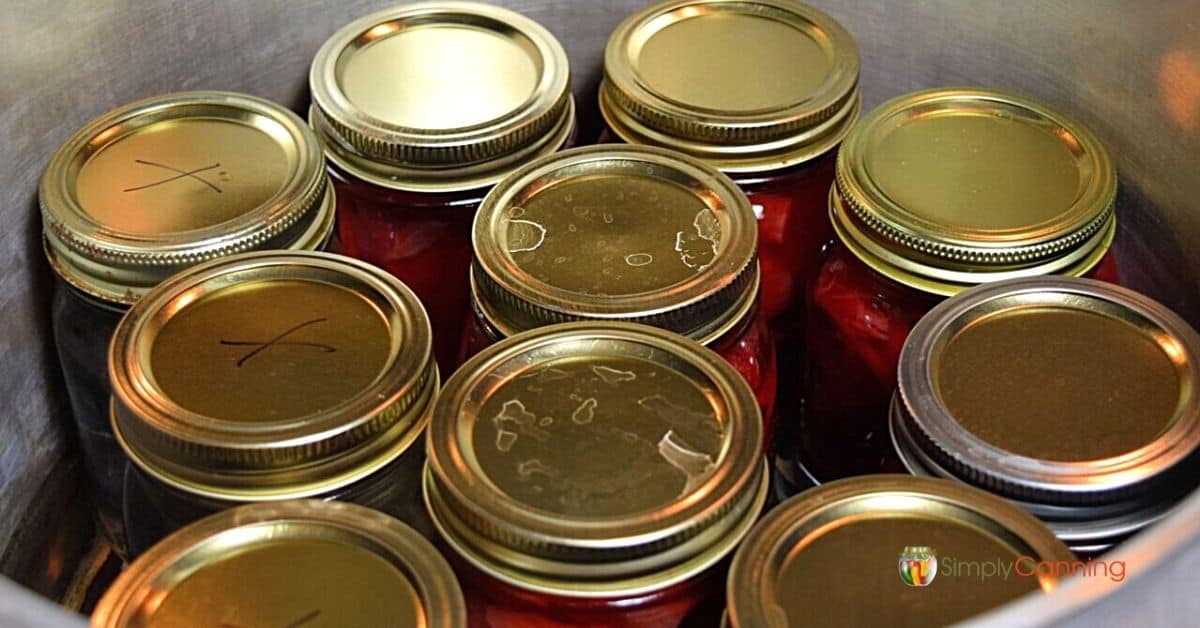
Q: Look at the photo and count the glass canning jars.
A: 10